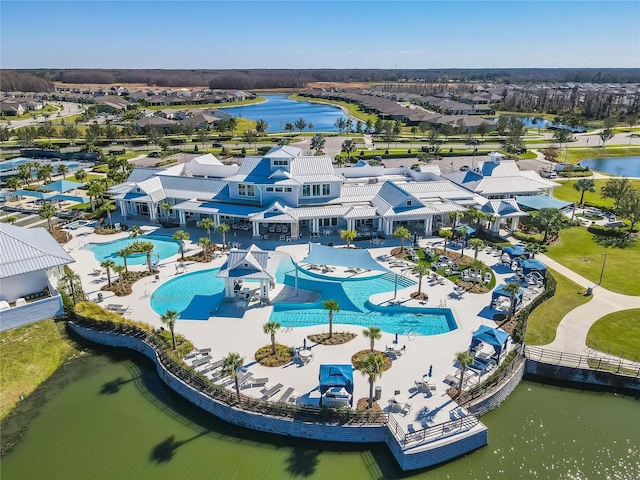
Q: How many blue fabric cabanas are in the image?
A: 6